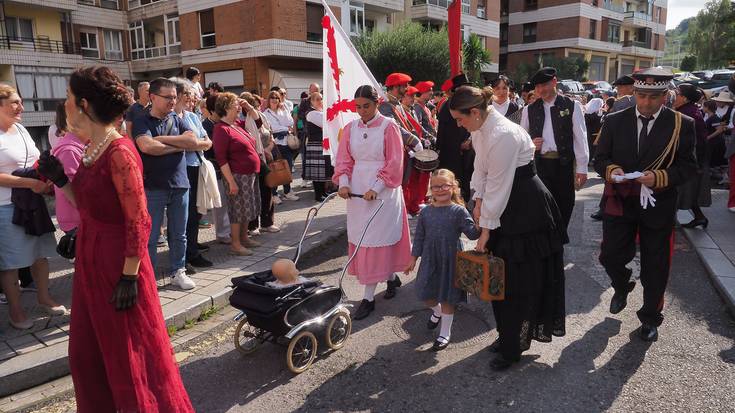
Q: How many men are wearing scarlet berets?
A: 4